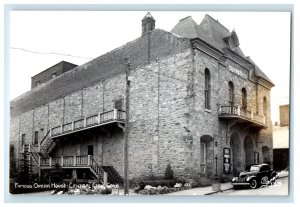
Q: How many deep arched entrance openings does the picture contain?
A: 2